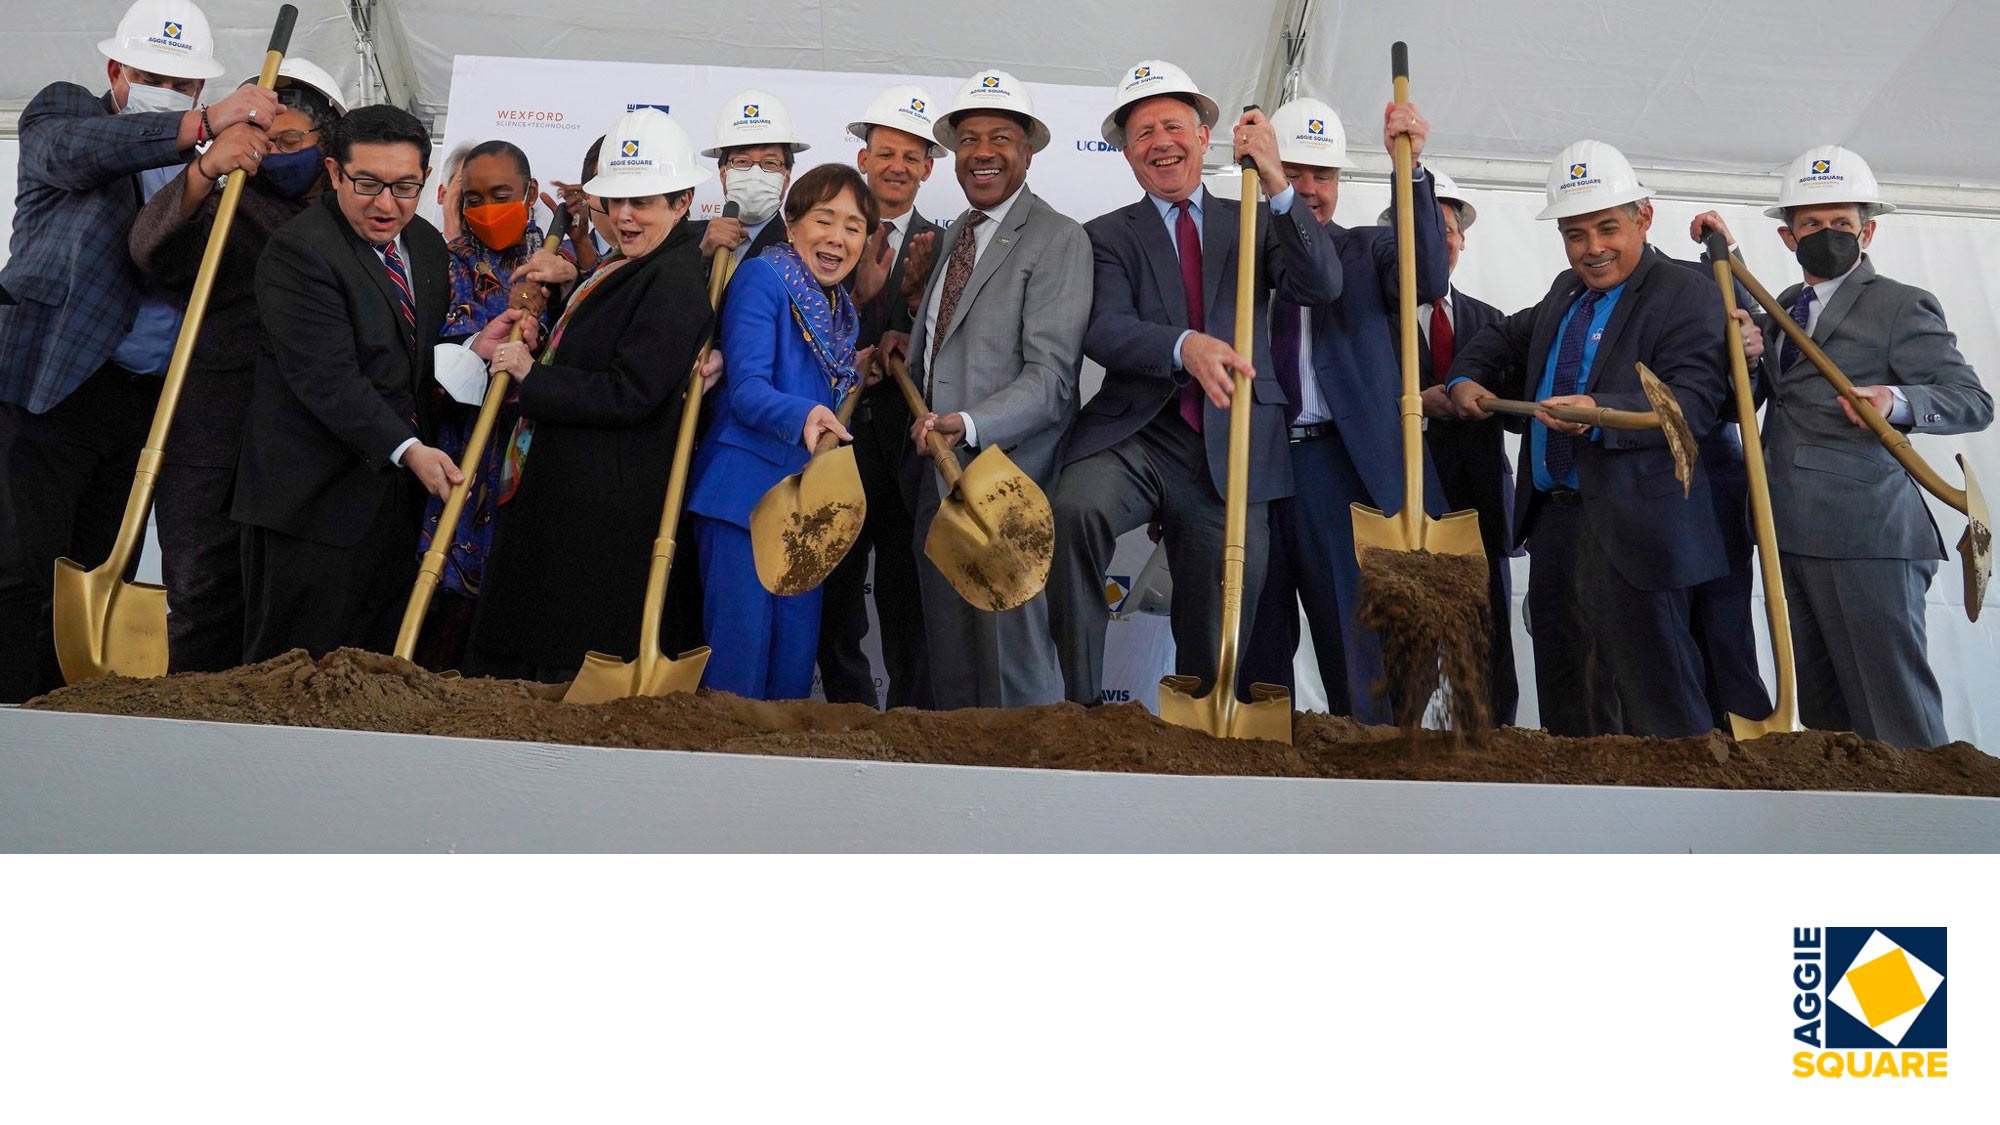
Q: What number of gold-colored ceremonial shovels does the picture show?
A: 10